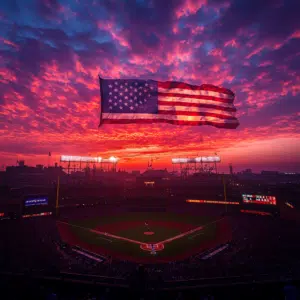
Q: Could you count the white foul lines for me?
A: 2